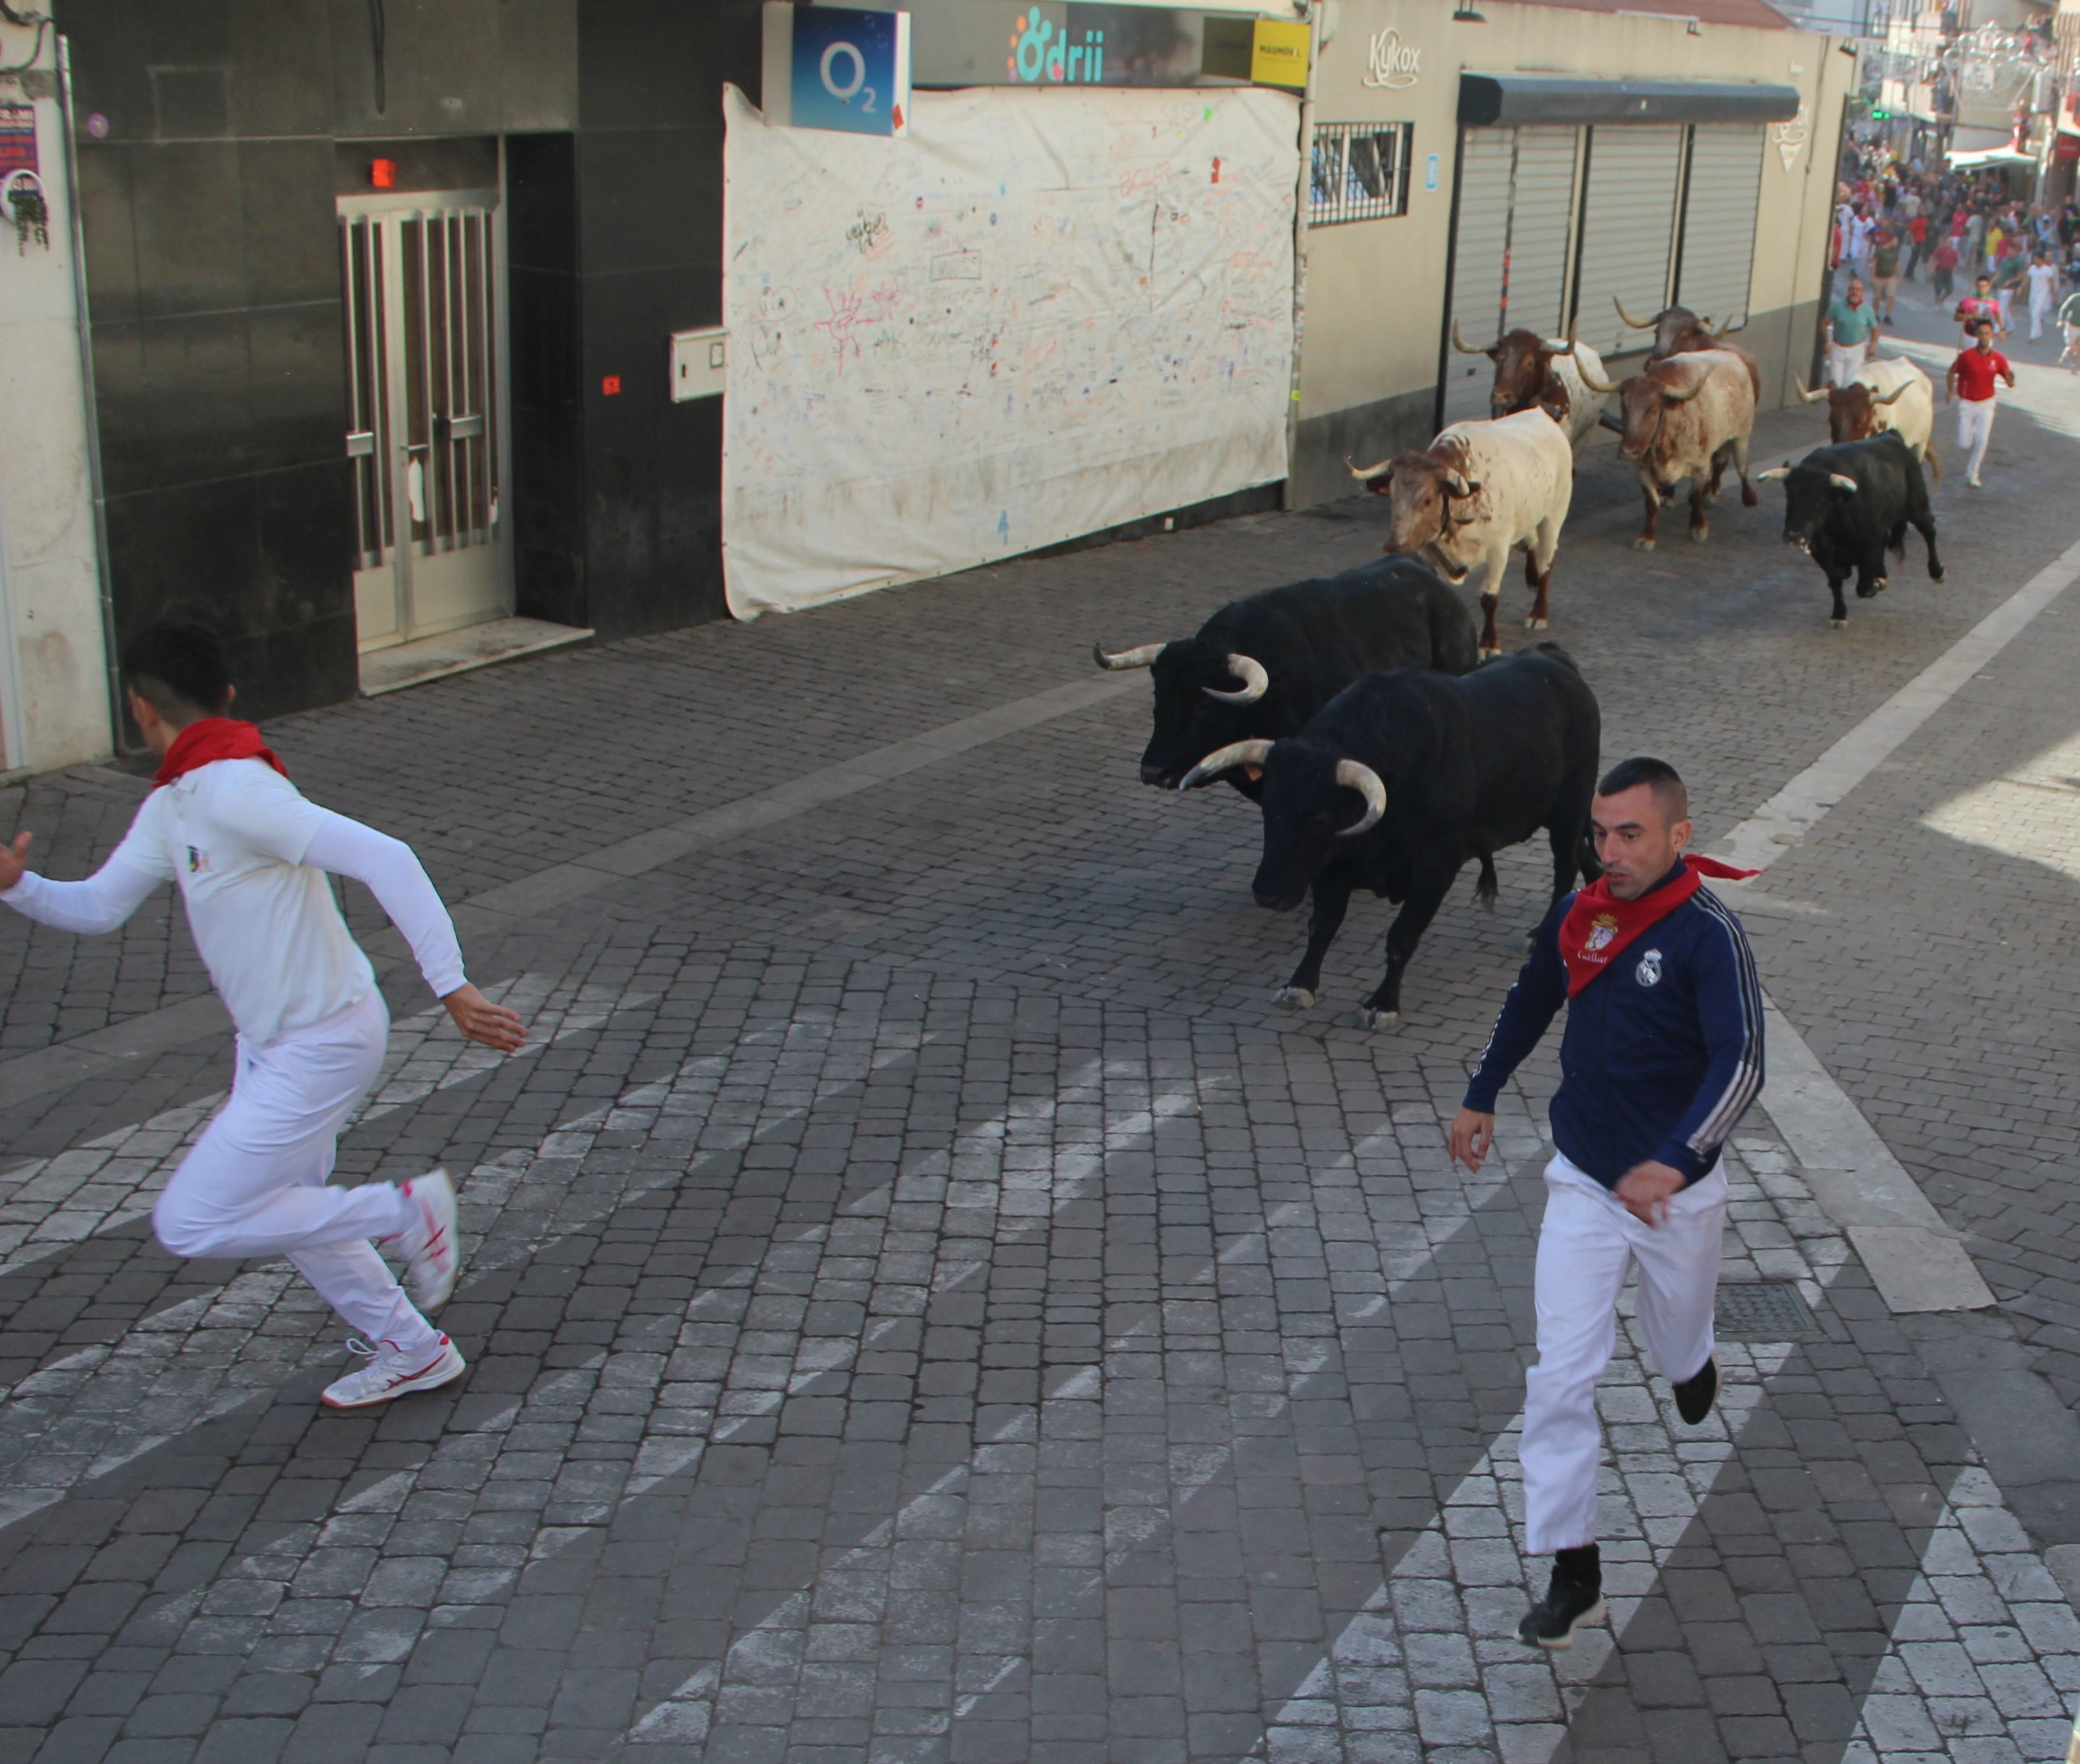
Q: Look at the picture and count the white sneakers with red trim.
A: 2